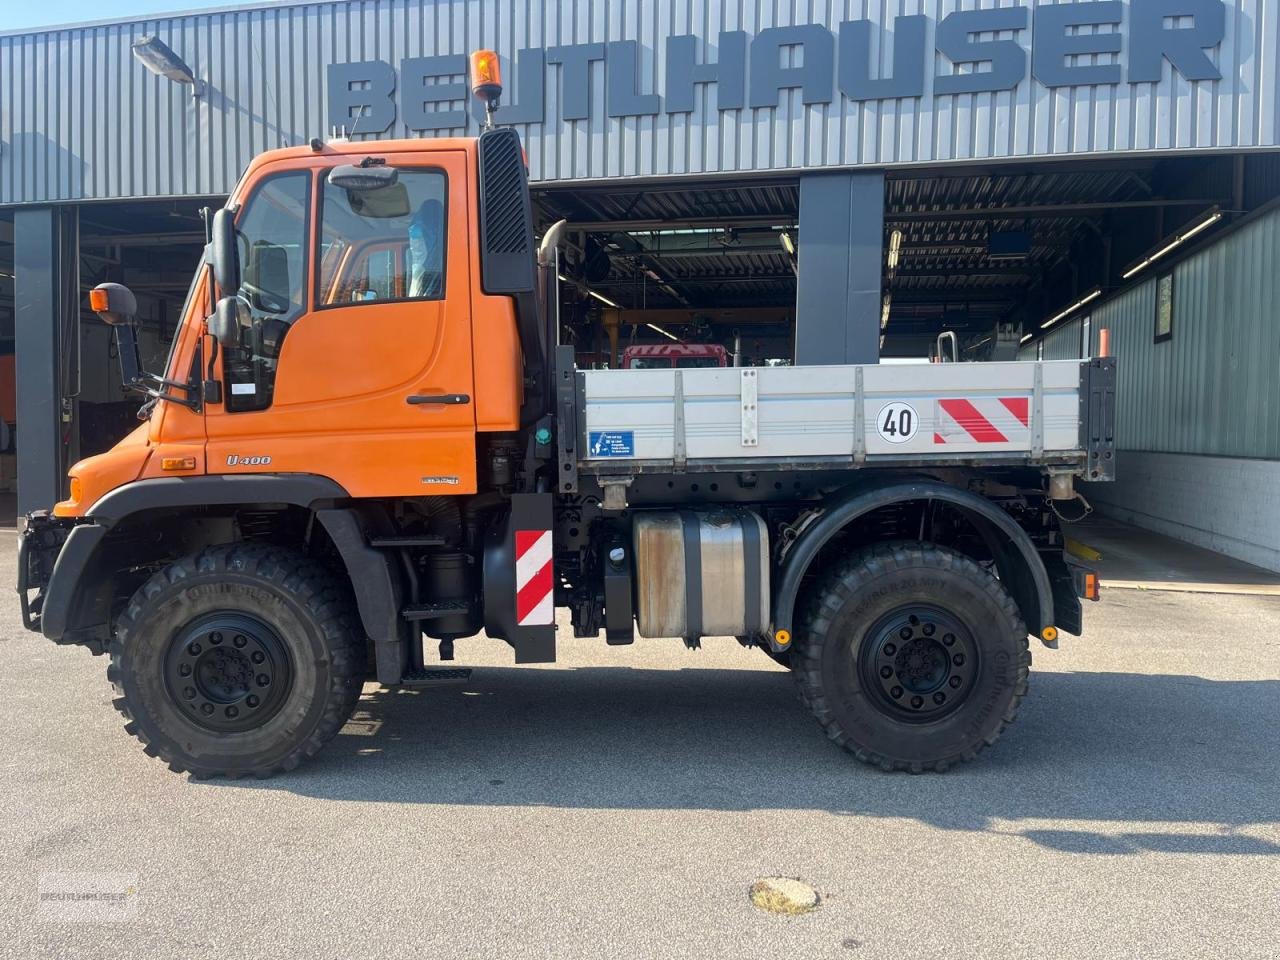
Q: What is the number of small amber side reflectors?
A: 2